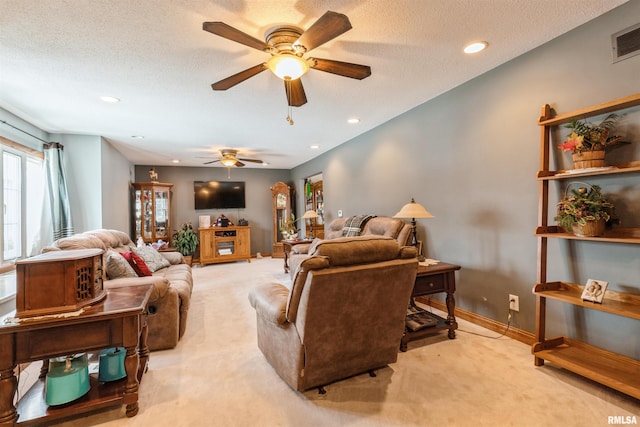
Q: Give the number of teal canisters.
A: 2